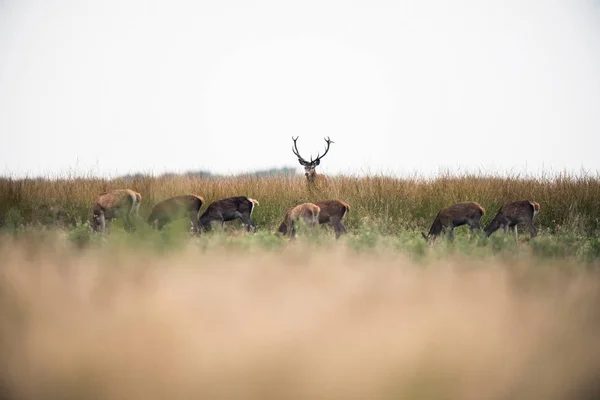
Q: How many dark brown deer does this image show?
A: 5